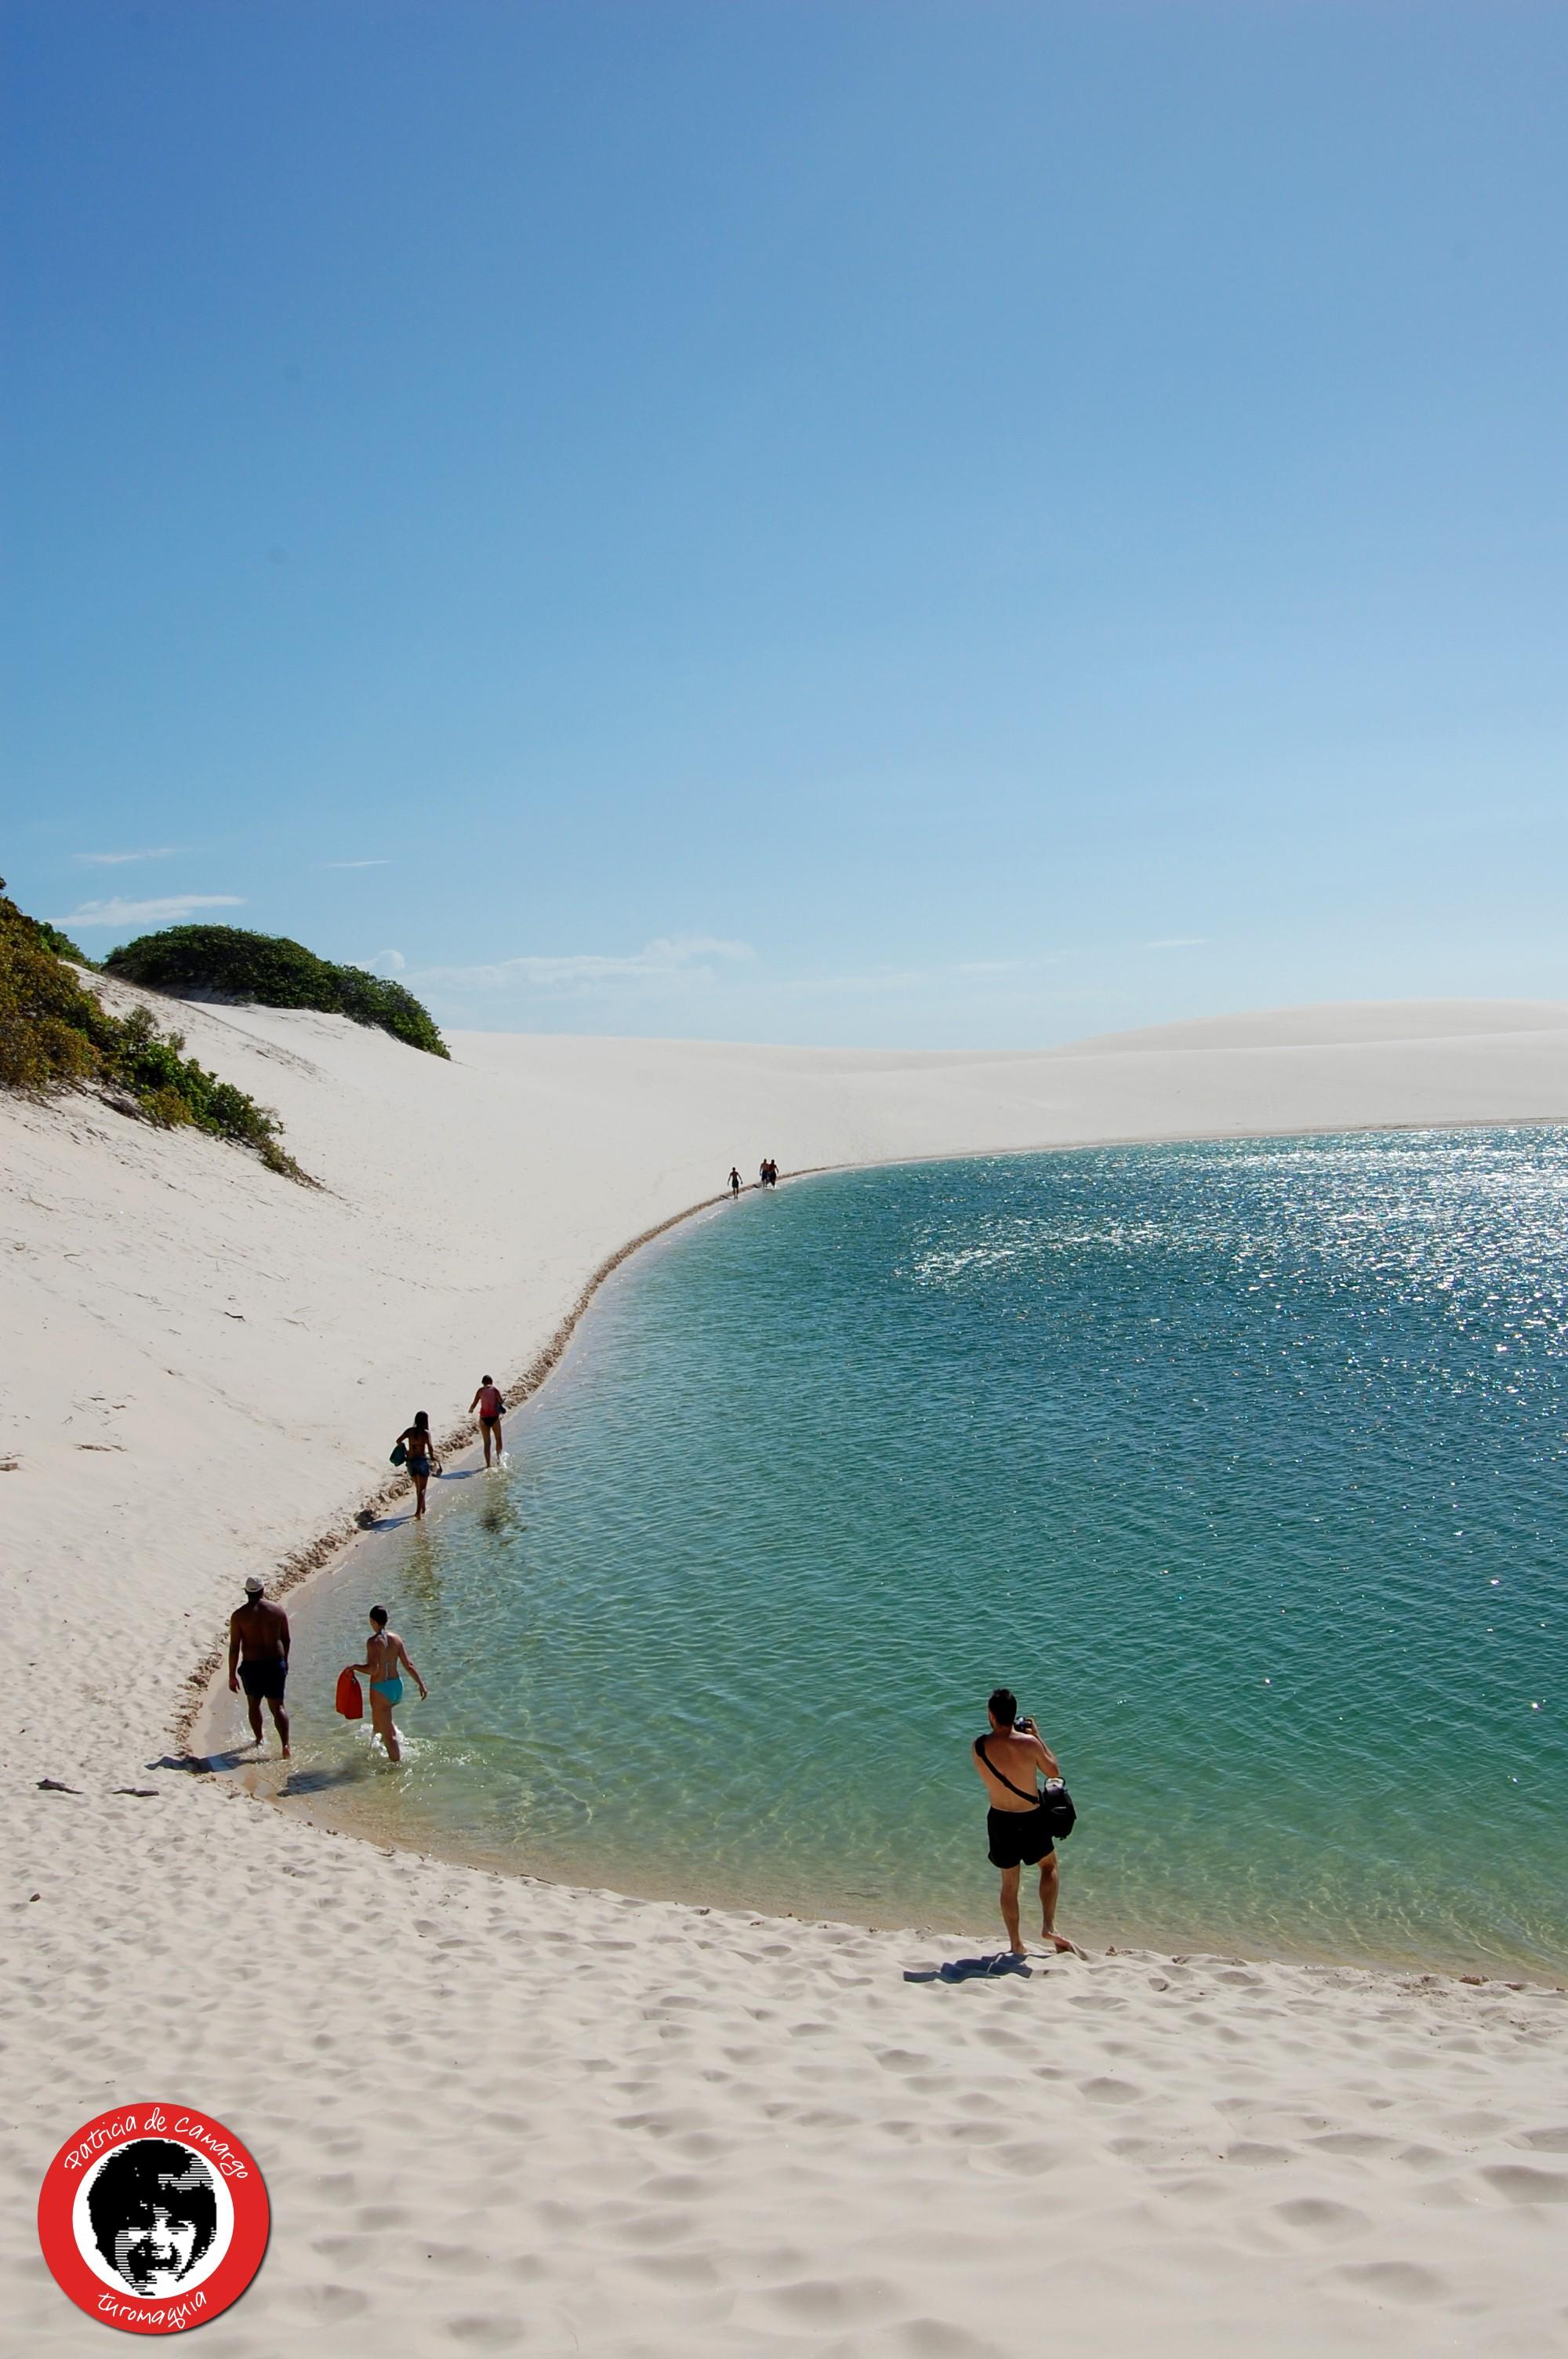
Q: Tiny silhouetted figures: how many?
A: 3